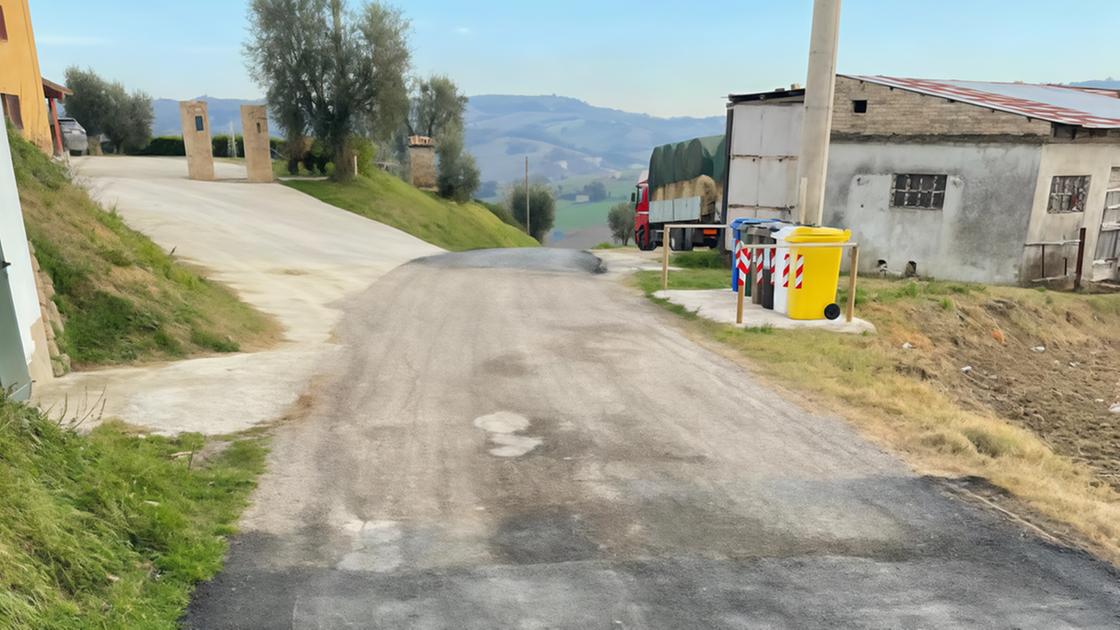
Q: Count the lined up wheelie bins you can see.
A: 6